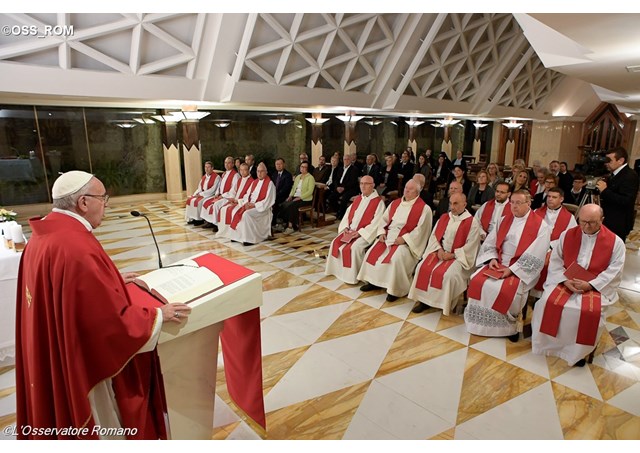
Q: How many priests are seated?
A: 11